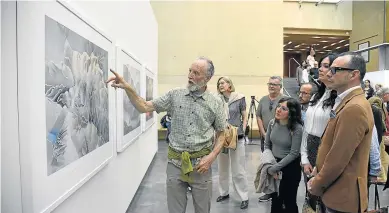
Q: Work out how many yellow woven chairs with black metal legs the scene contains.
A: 0